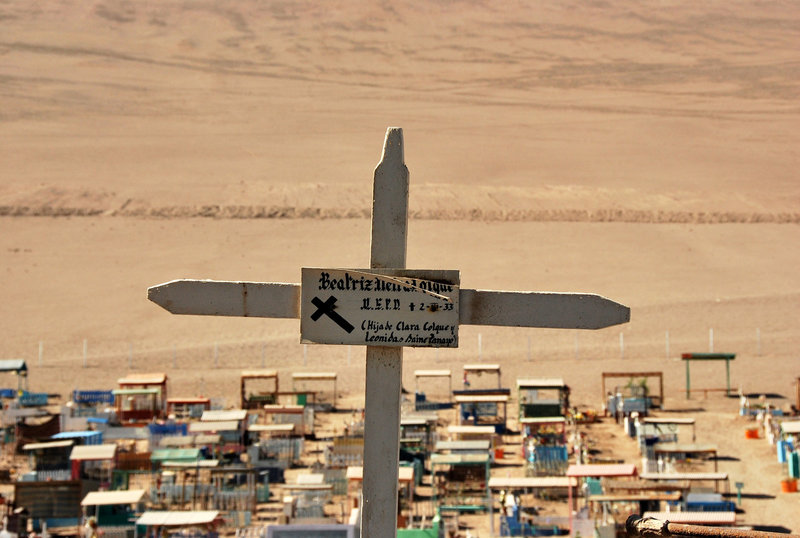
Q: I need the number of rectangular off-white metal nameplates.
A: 1